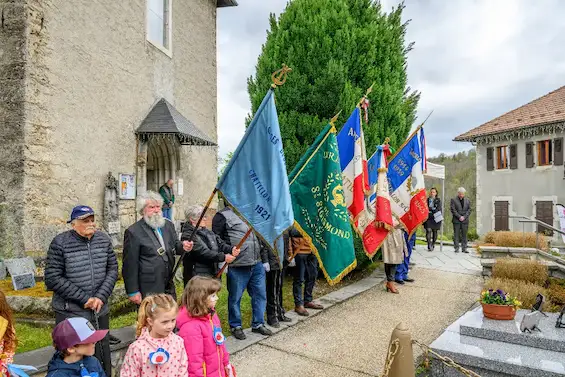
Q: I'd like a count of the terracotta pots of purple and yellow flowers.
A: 1